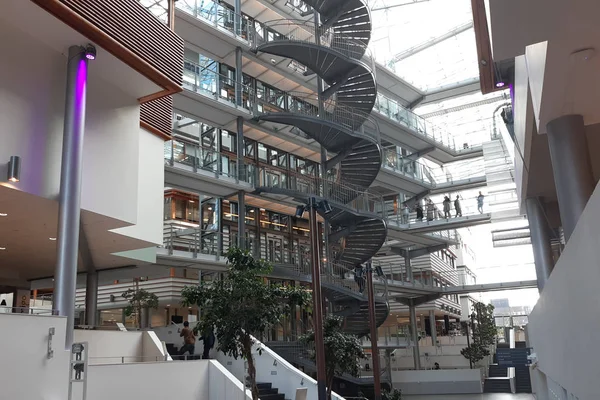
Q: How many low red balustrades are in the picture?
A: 0